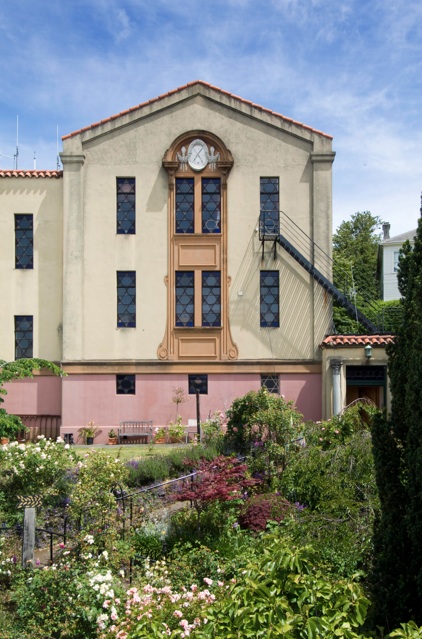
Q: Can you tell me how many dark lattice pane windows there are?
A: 13